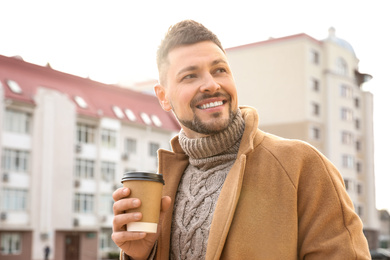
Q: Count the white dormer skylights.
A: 6